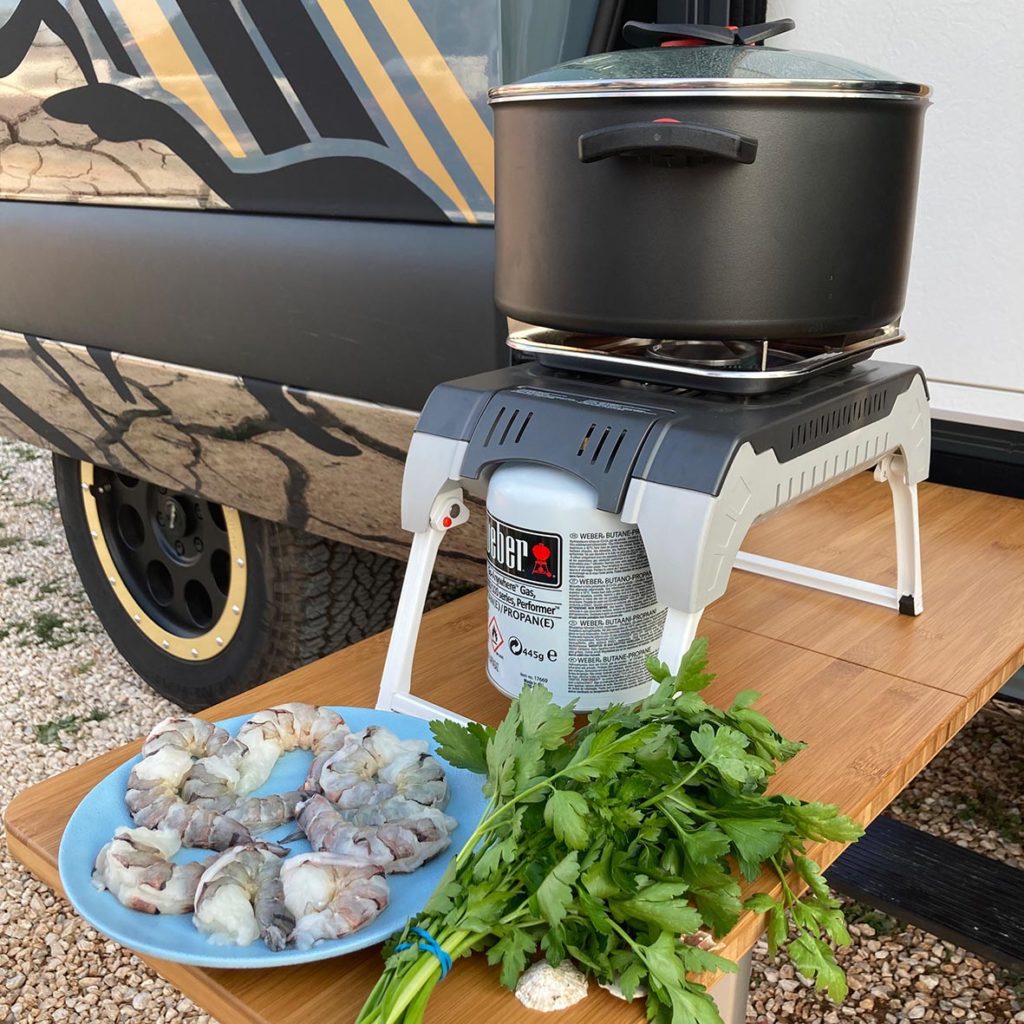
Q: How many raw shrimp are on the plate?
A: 10